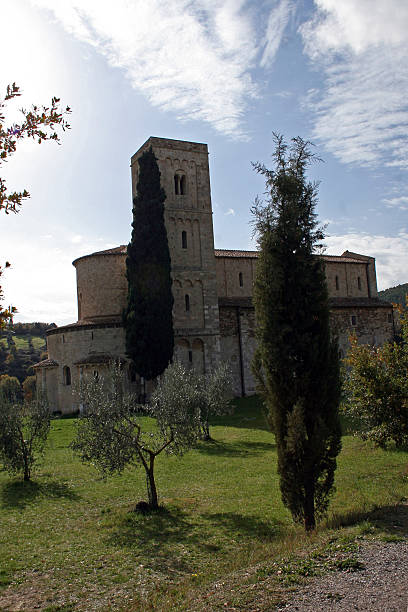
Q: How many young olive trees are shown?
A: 3